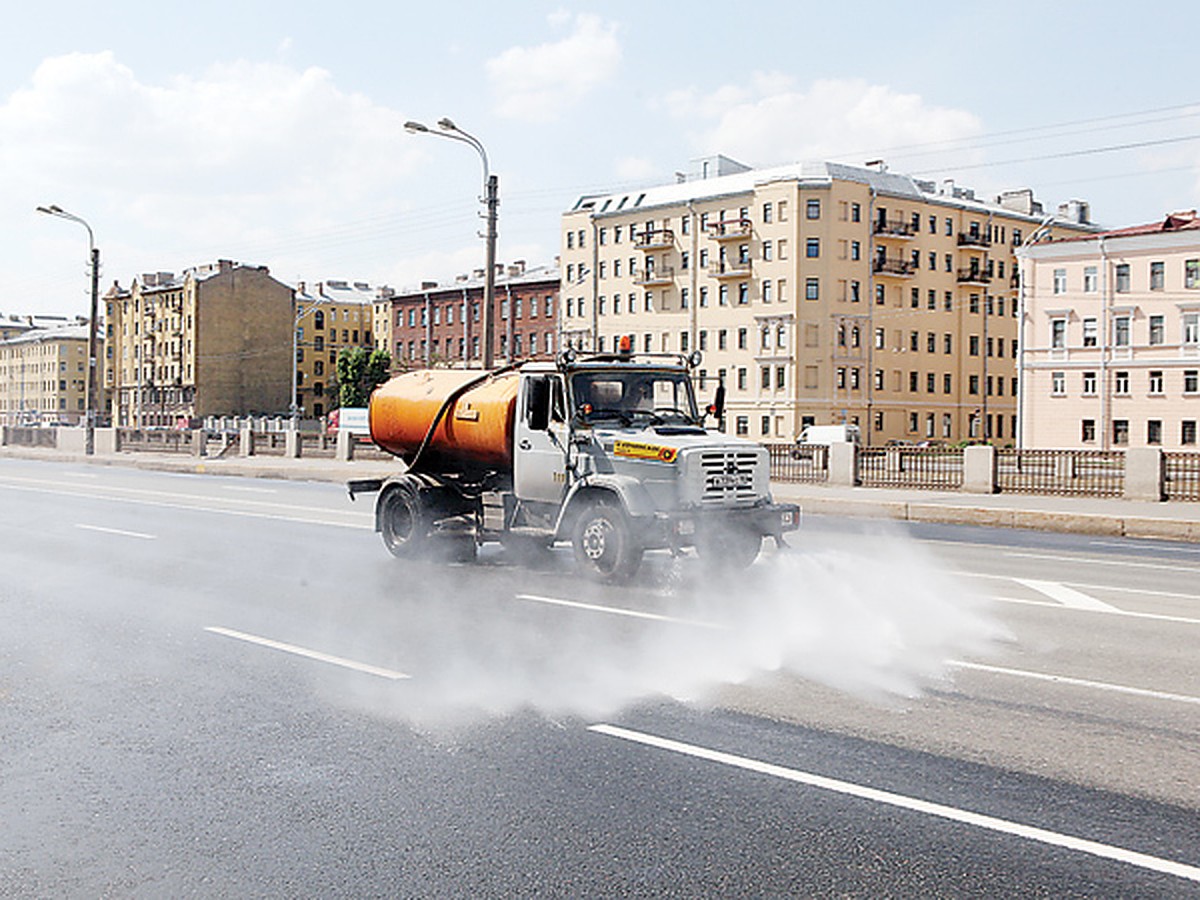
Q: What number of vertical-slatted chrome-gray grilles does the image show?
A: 0